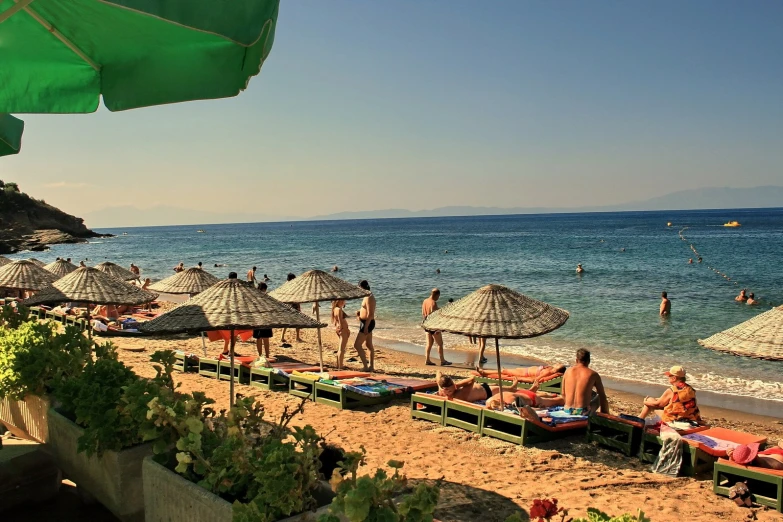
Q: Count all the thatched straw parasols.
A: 11